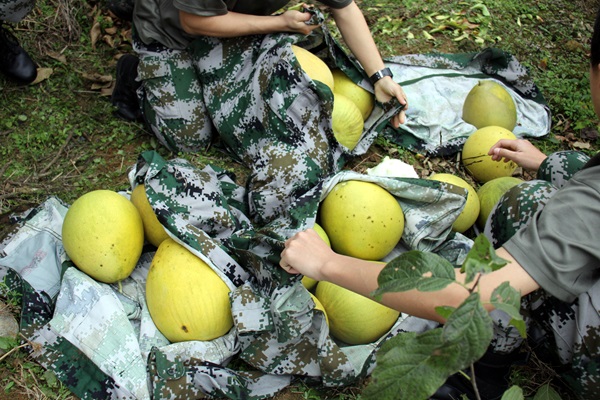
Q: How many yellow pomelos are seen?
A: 14